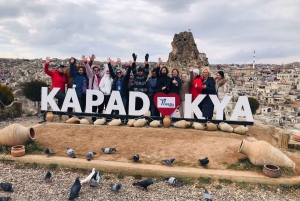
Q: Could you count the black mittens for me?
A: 2